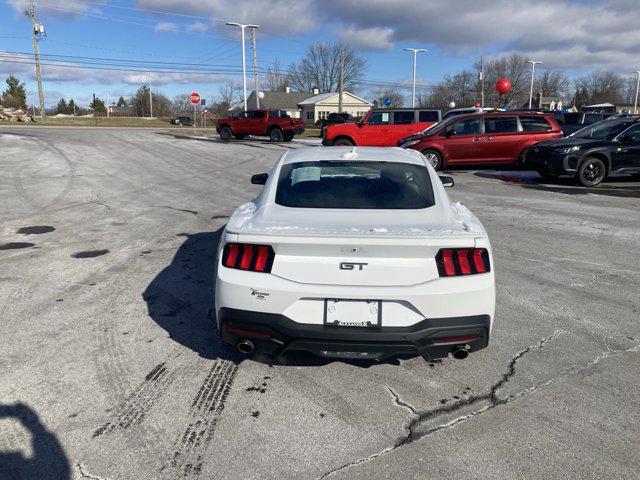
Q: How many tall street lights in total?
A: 4